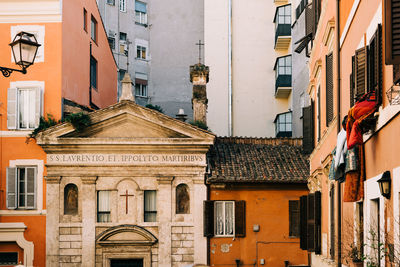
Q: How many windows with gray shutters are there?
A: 2